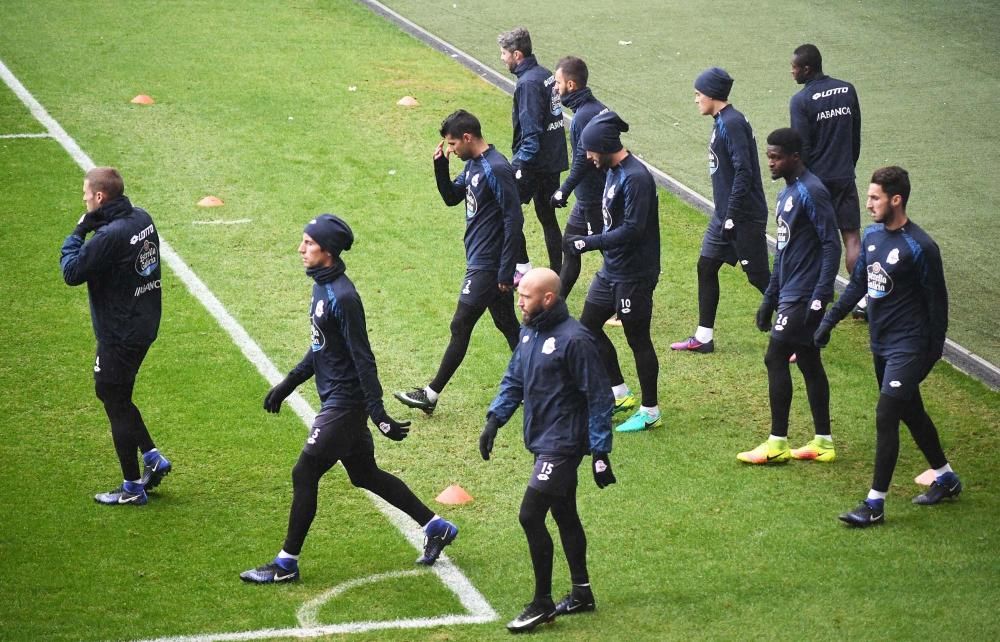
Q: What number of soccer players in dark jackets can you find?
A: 11